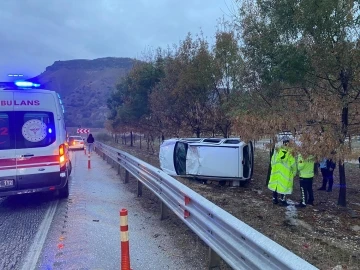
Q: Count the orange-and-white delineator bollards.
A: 3